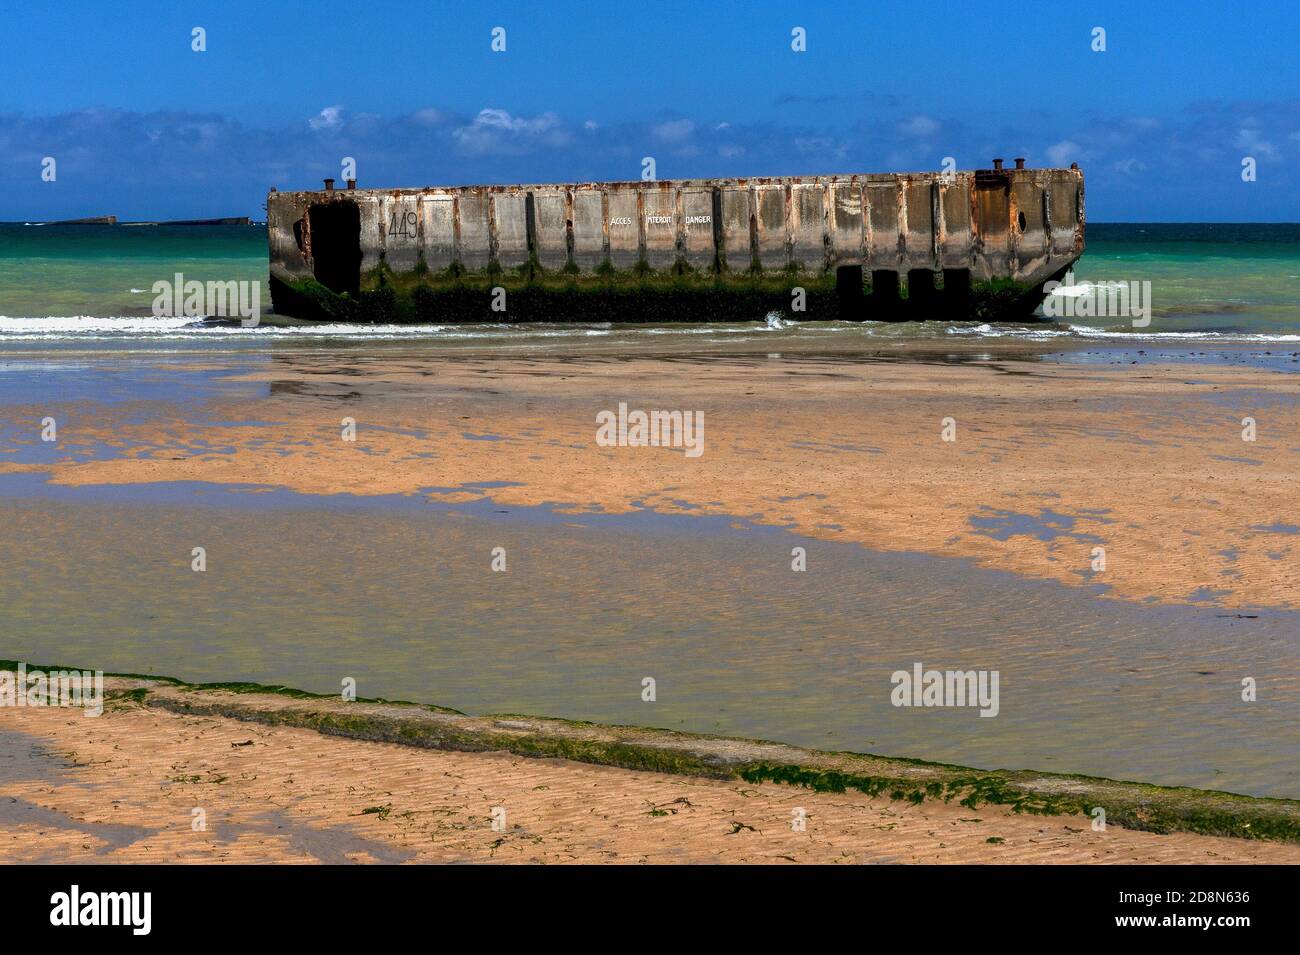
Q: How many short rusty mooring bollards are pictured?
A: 4